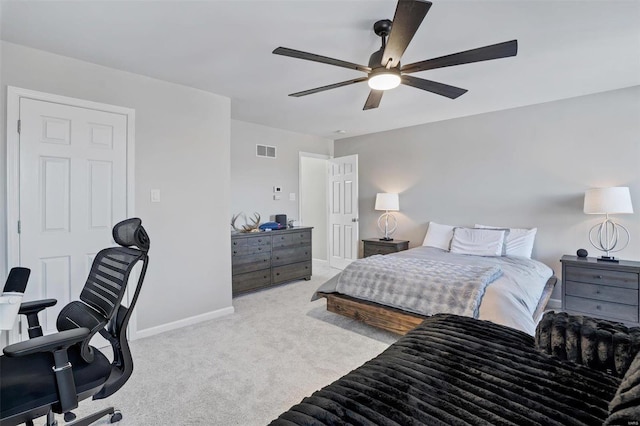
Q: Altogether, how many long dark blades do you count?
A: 6